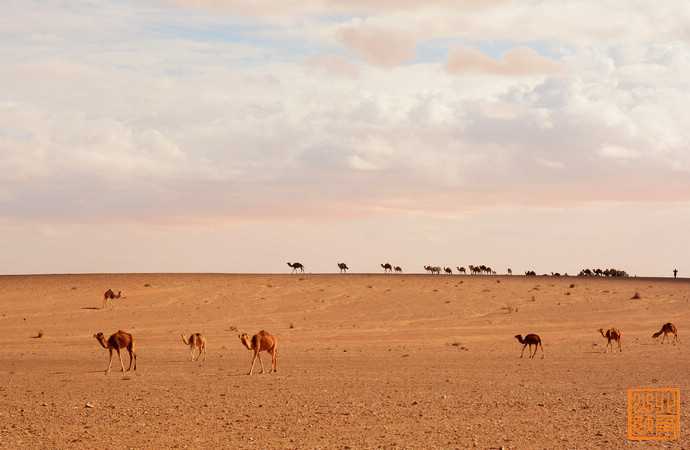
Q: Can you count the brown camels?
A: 7